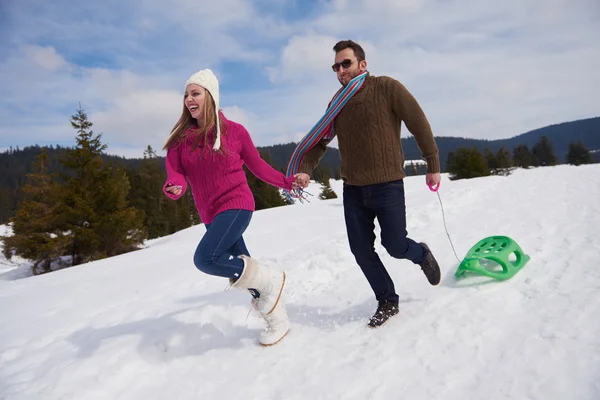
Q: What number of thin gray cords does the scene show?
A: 1